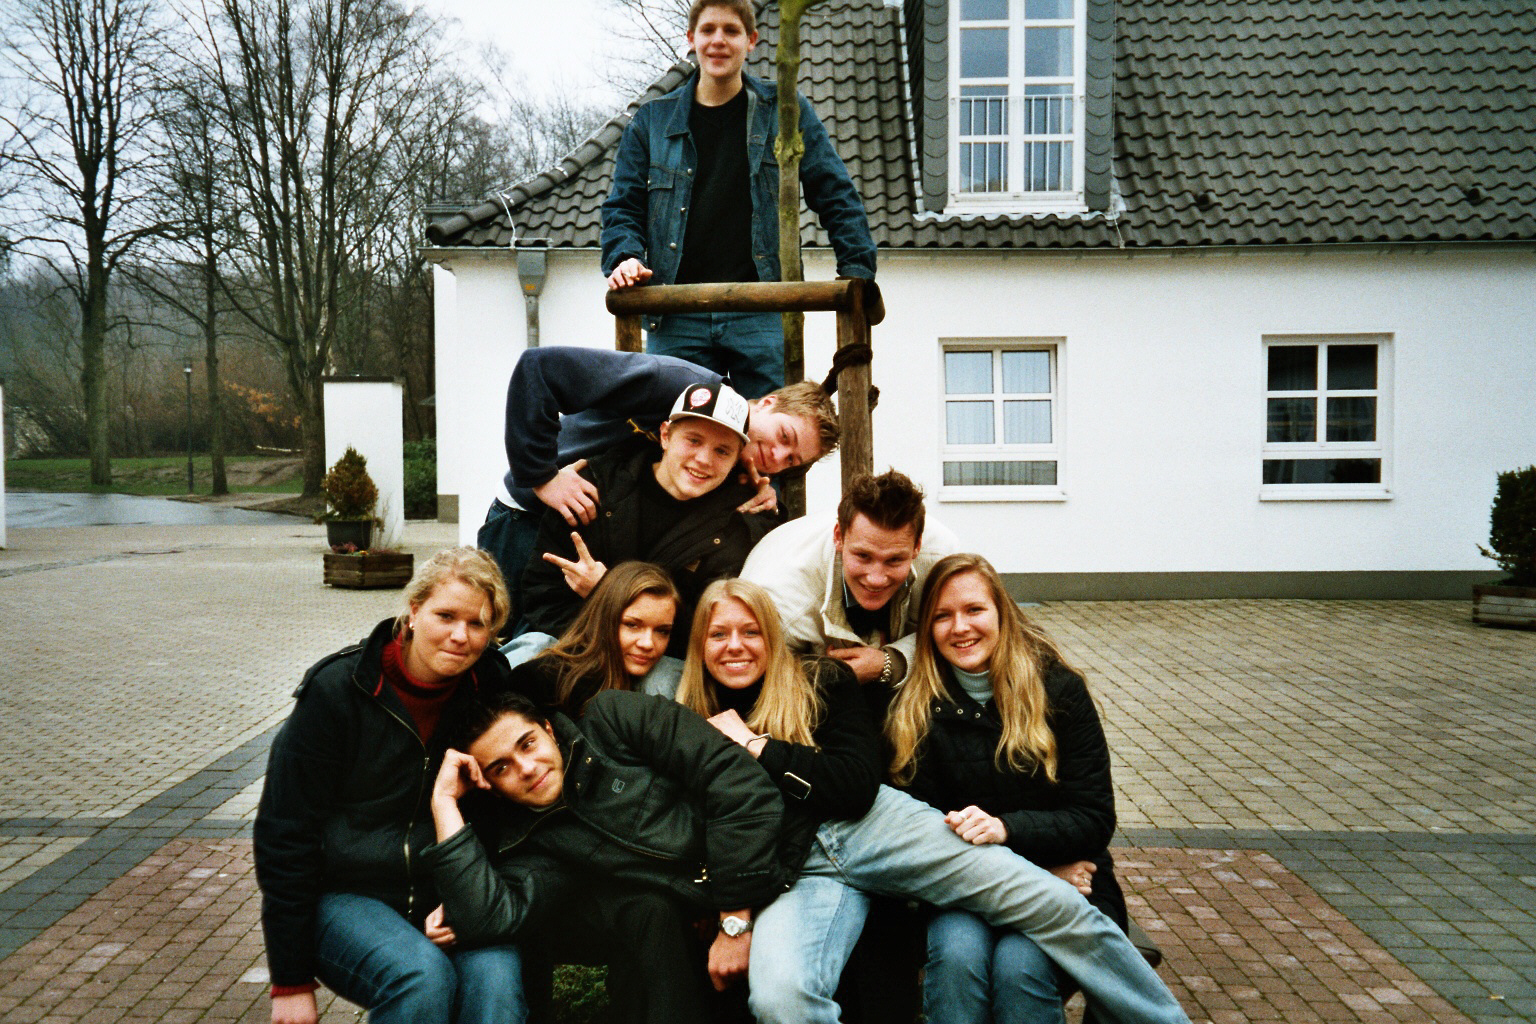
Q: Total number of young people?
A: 9